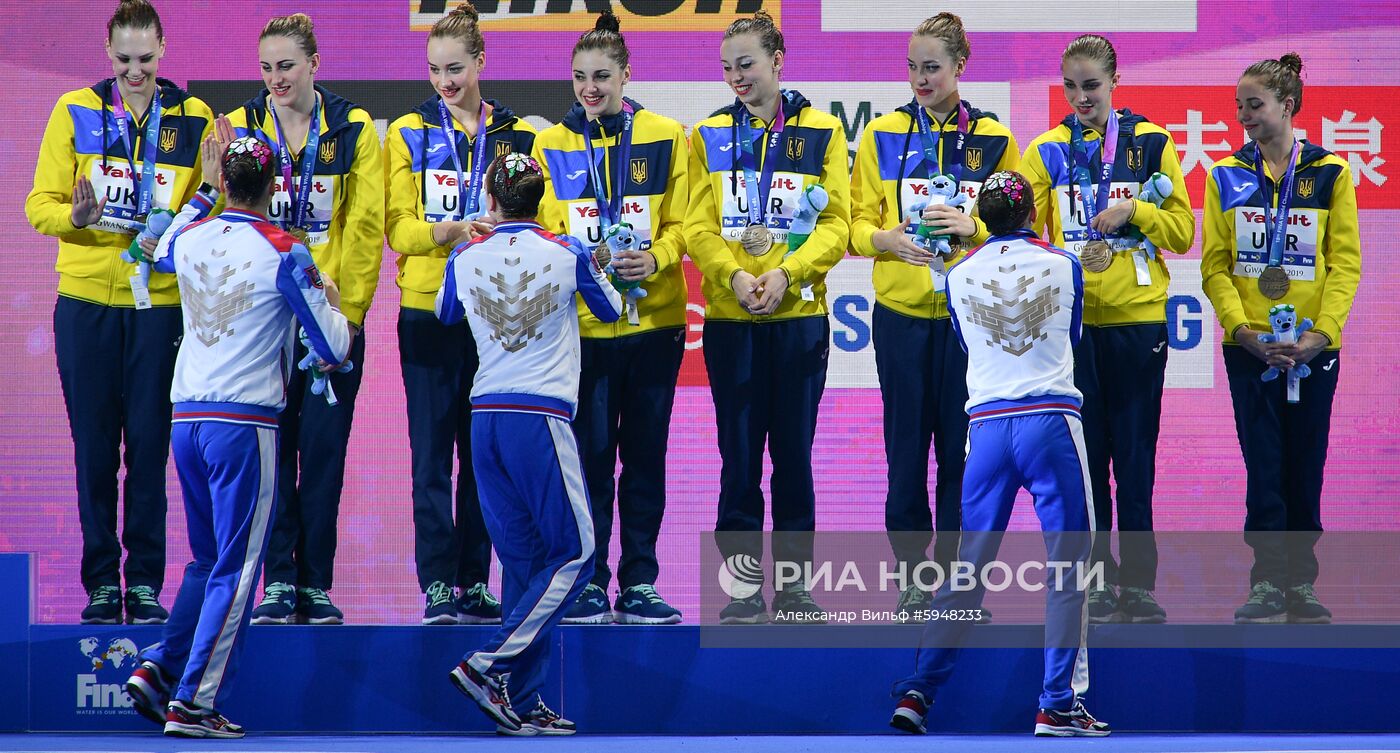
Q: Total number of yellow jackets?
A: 8